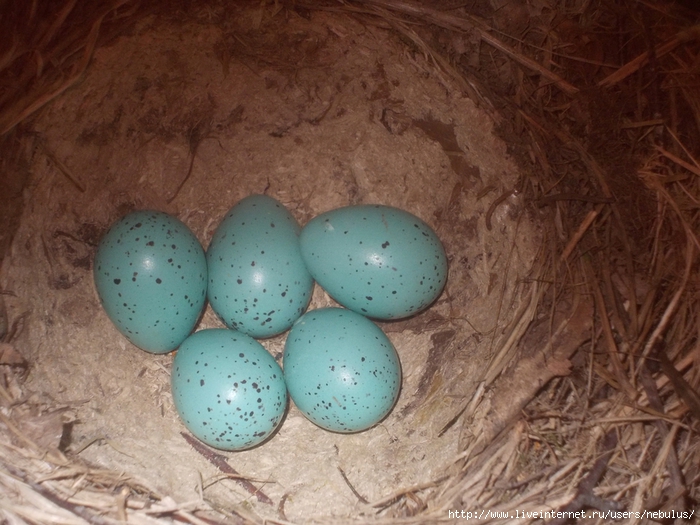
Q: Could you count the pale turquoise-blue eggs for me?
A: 5